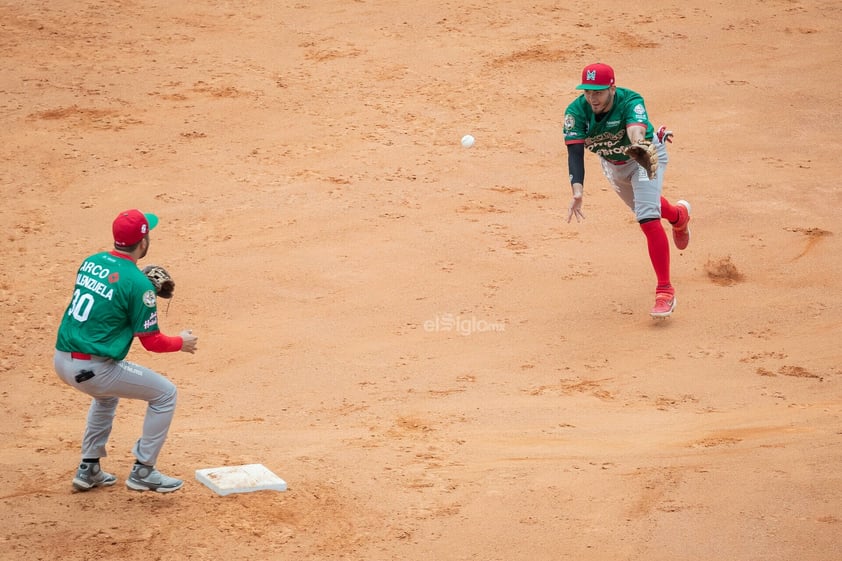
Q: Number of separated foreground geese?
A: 0